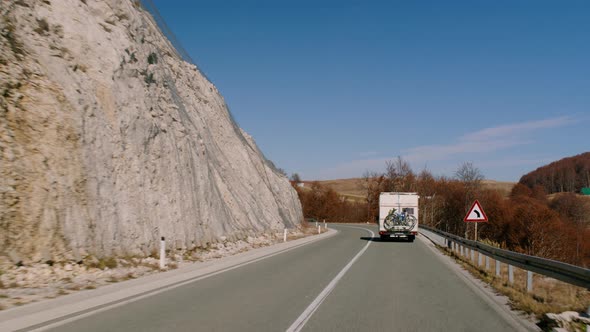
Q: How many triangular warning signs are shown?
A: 1